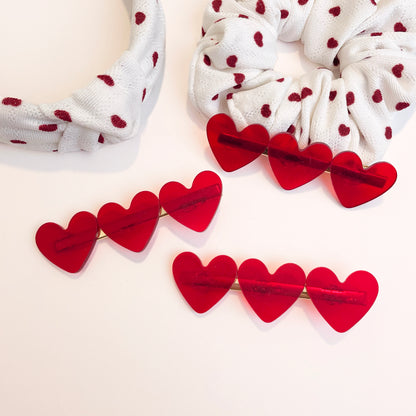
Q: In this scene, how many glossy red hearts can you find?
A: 9